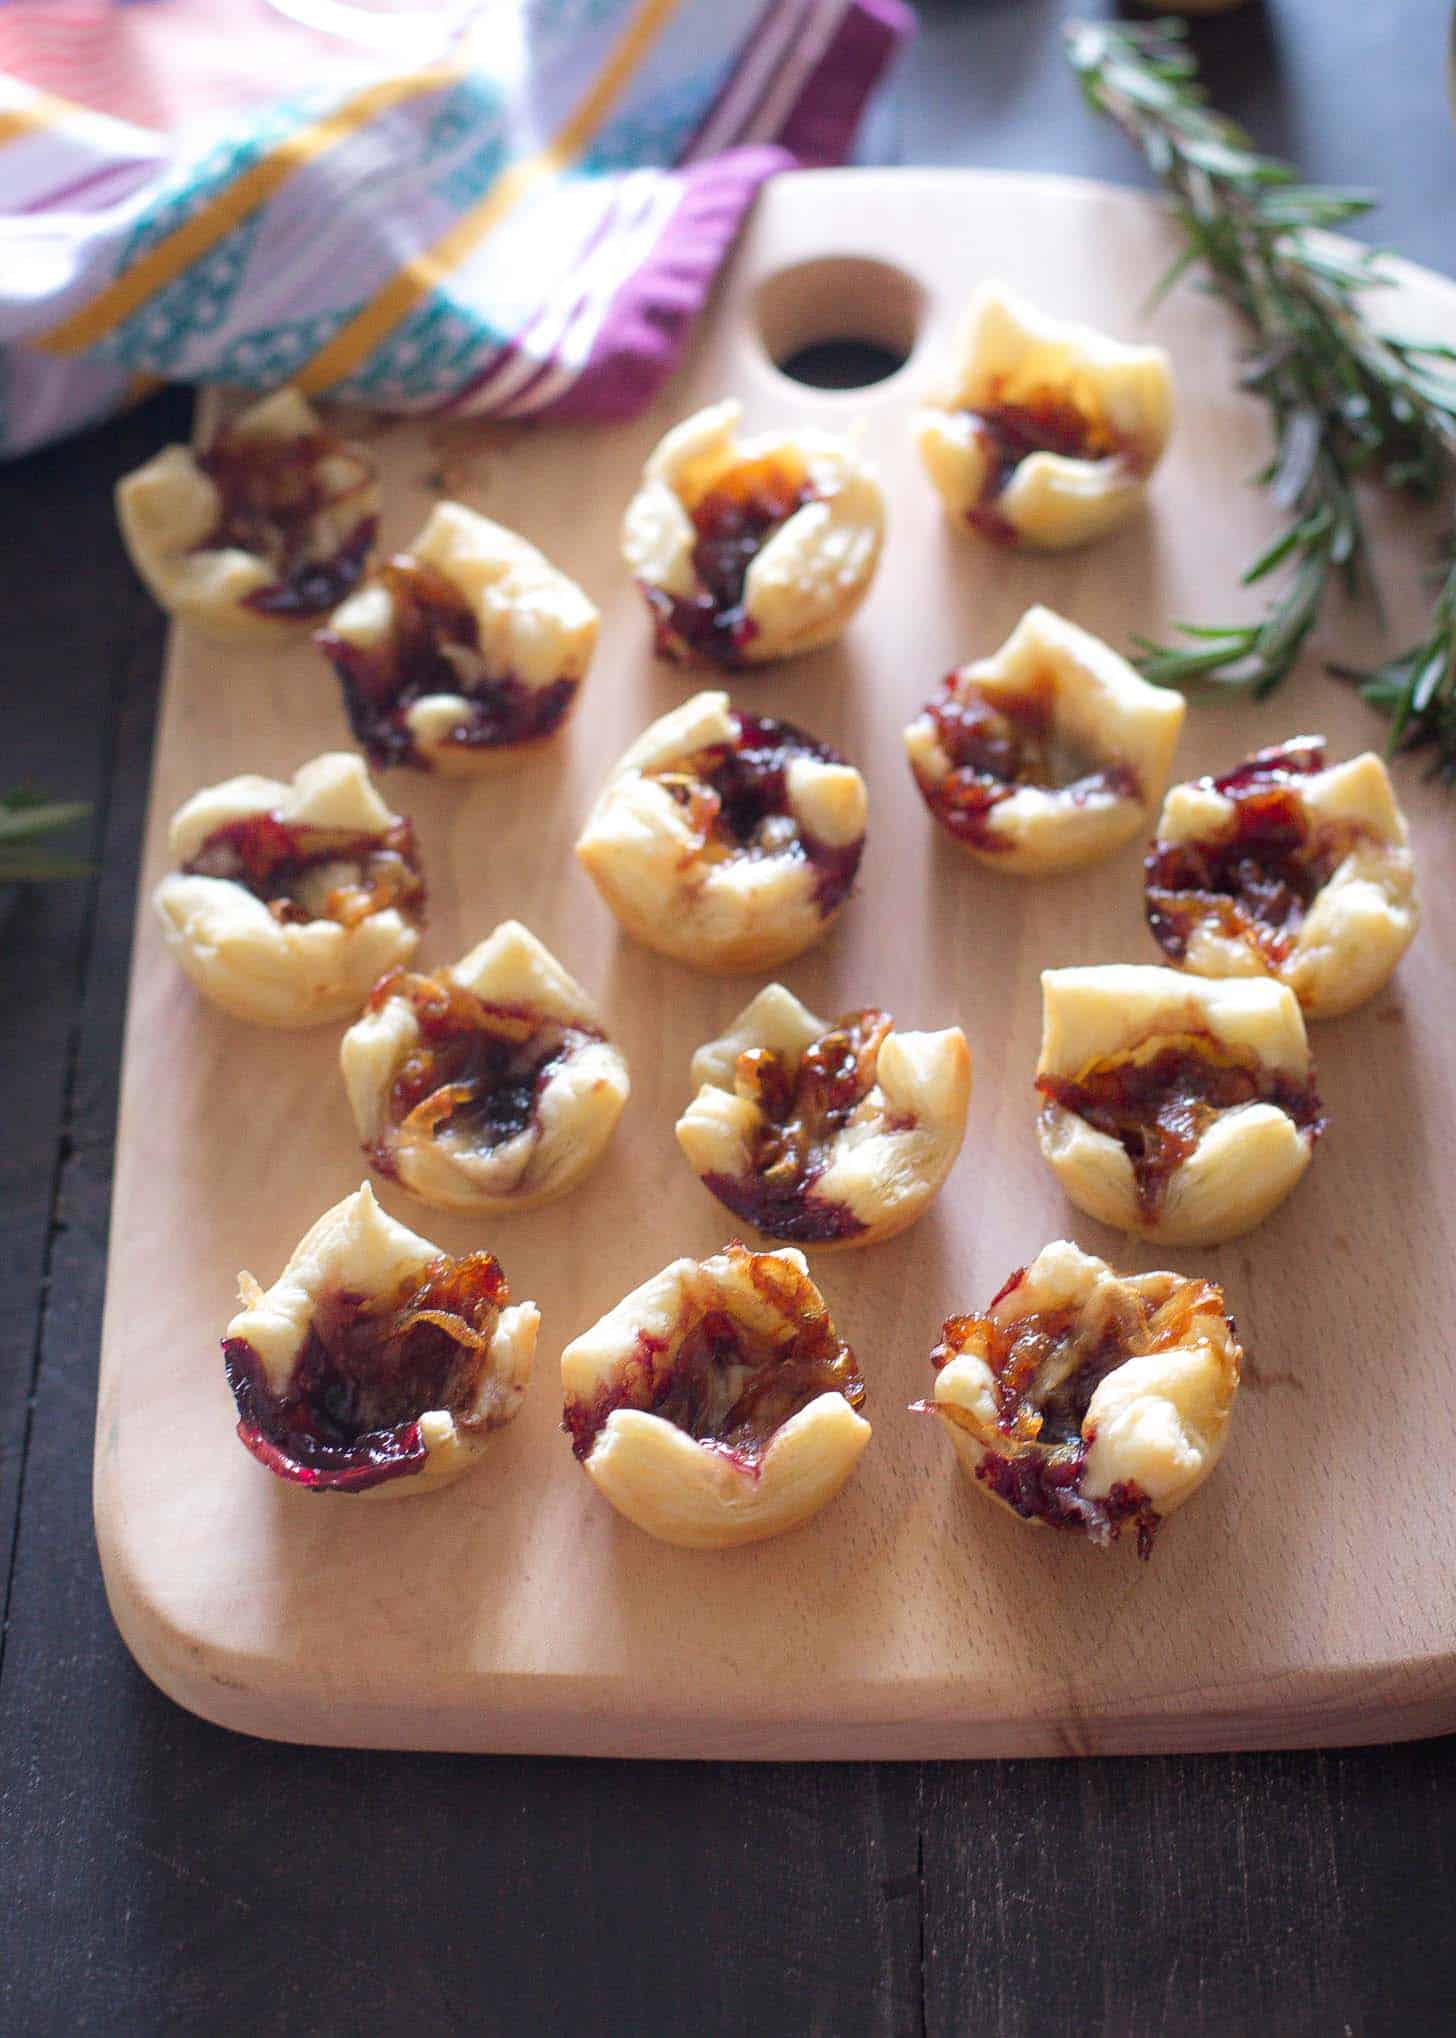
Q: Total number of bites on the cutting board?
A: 14